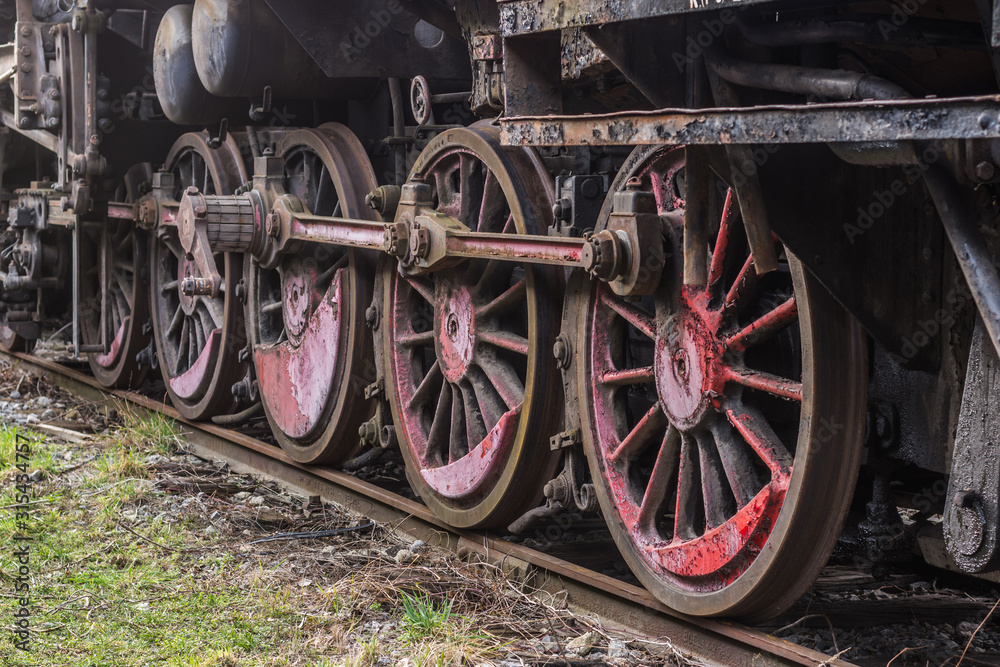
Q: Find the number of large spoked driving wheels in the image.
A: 5